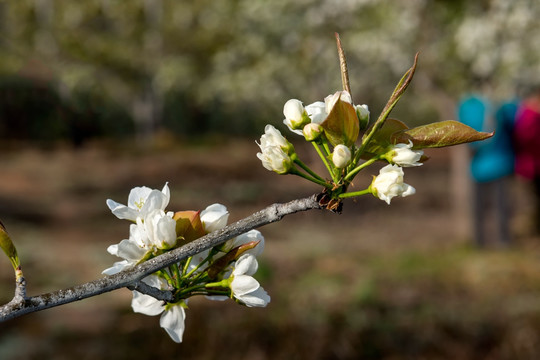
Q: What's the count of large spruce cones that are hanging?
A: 0